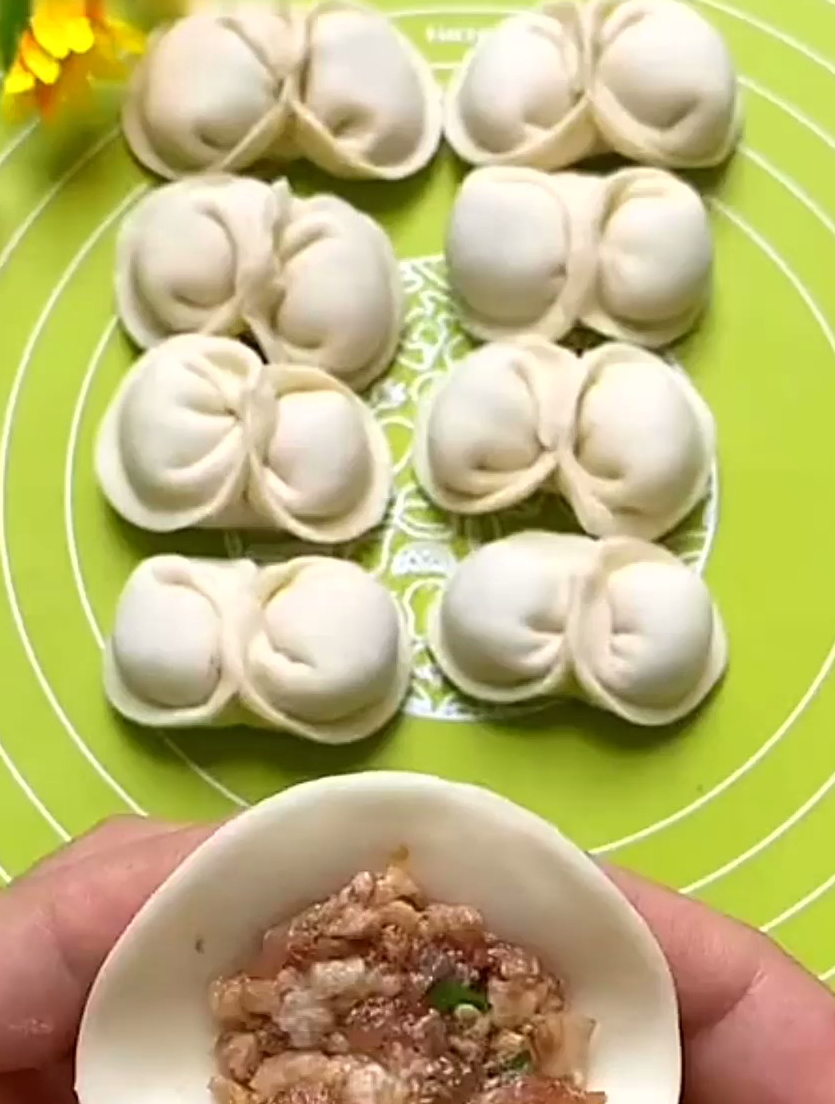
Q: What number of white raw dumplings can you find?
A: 8